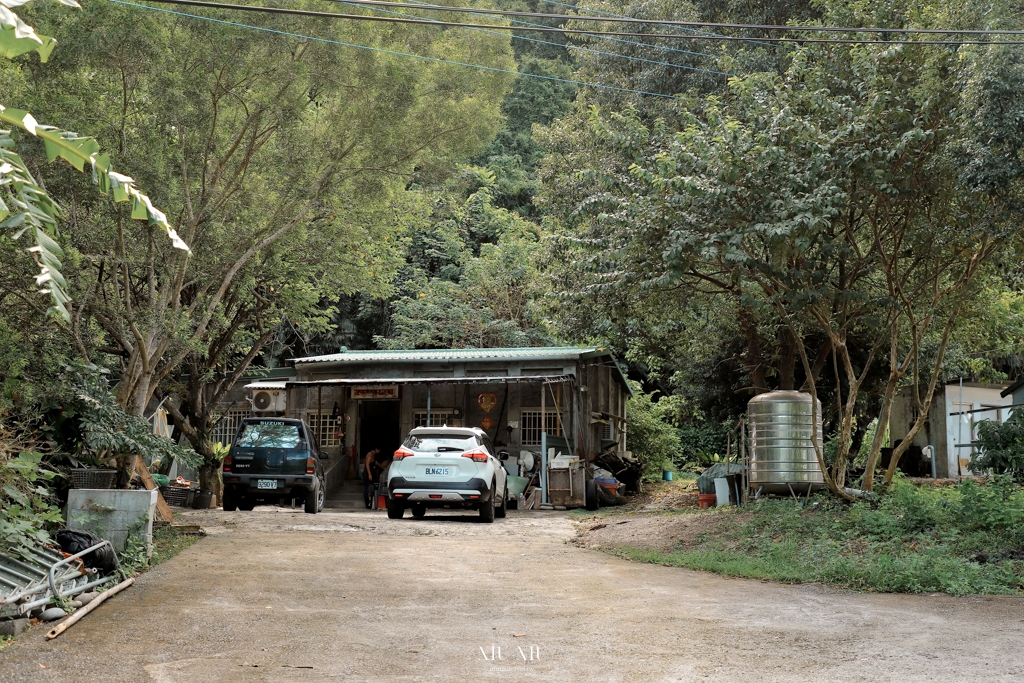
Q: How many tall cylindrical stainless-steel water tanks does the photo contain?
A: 1